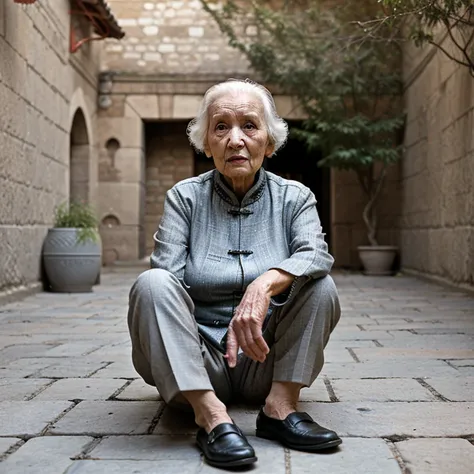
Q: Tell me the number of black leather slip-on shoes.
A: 2